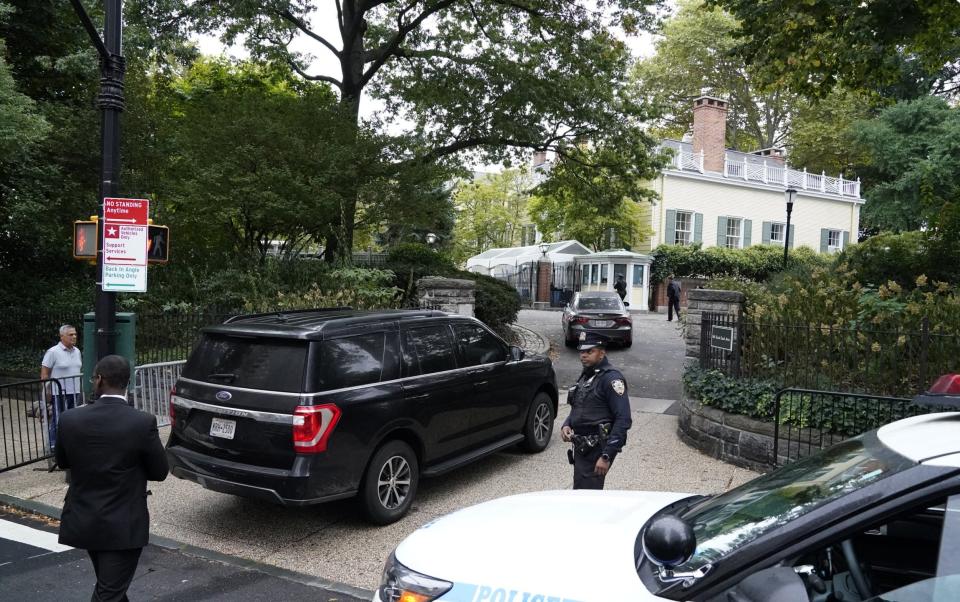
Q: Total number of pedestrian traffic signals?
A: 2